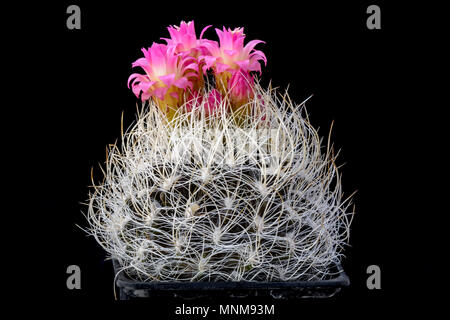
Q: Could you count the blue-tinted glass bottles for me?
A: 0